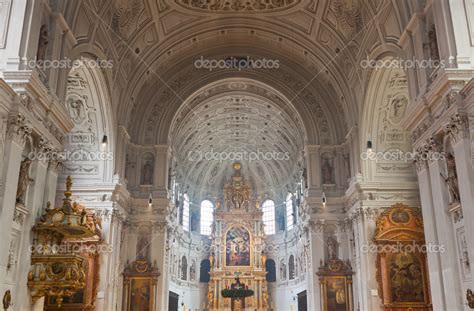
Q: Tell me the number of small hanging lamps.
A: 4